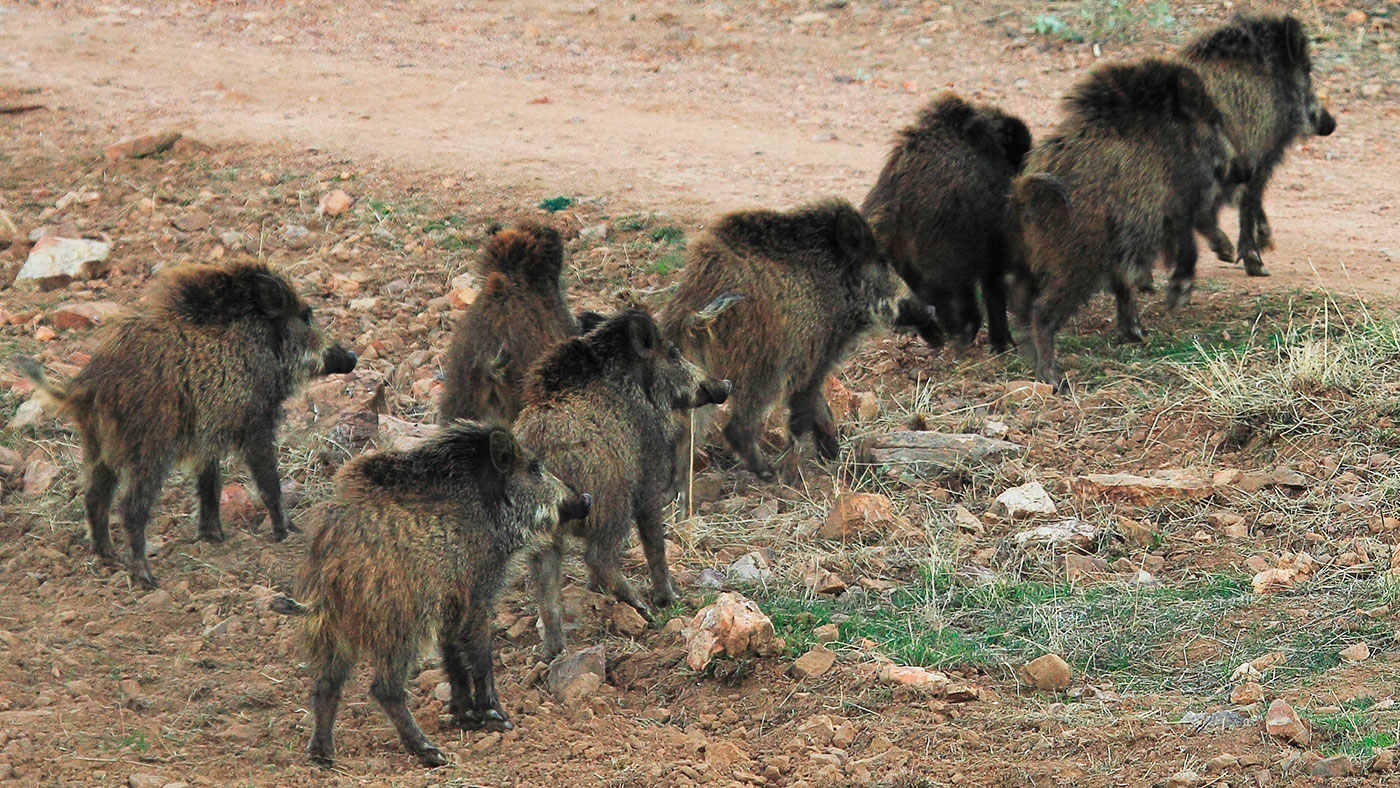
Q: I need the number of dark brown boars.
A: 8